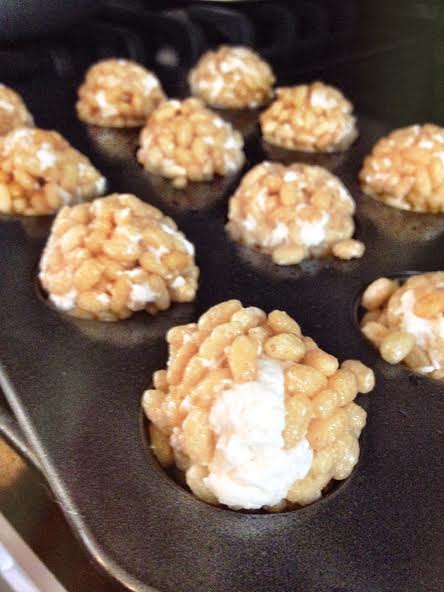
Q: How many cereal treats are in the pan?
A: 11